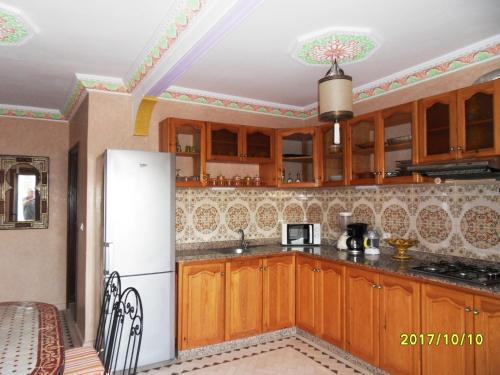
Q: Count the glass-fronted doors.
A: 9